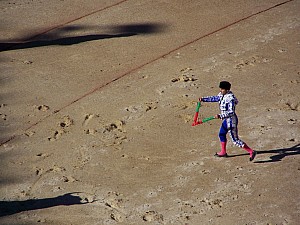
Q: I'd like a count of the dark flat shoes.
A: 2